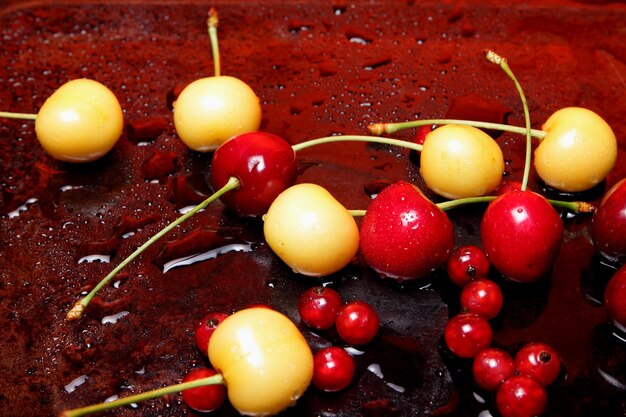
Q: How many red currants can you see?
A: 11